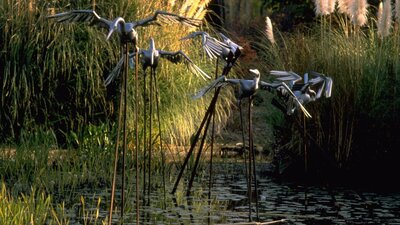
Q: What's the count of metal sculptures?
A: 5